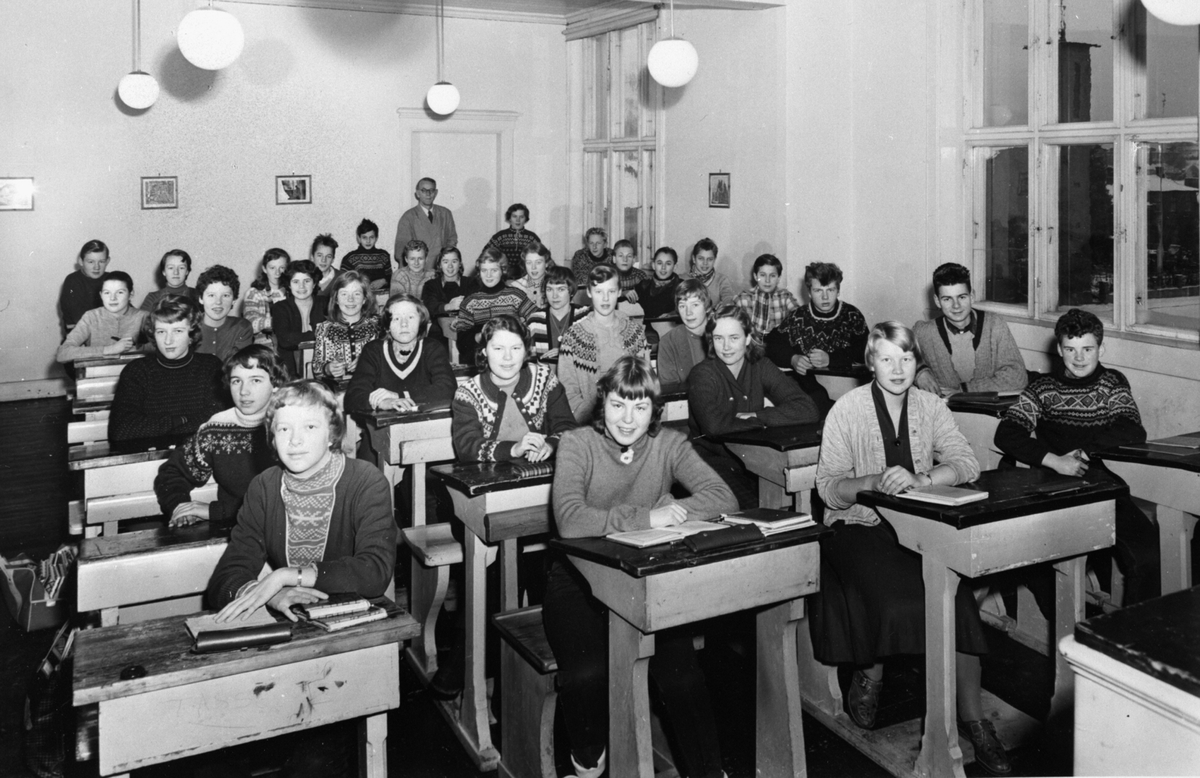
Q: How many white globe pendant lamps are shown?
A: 5